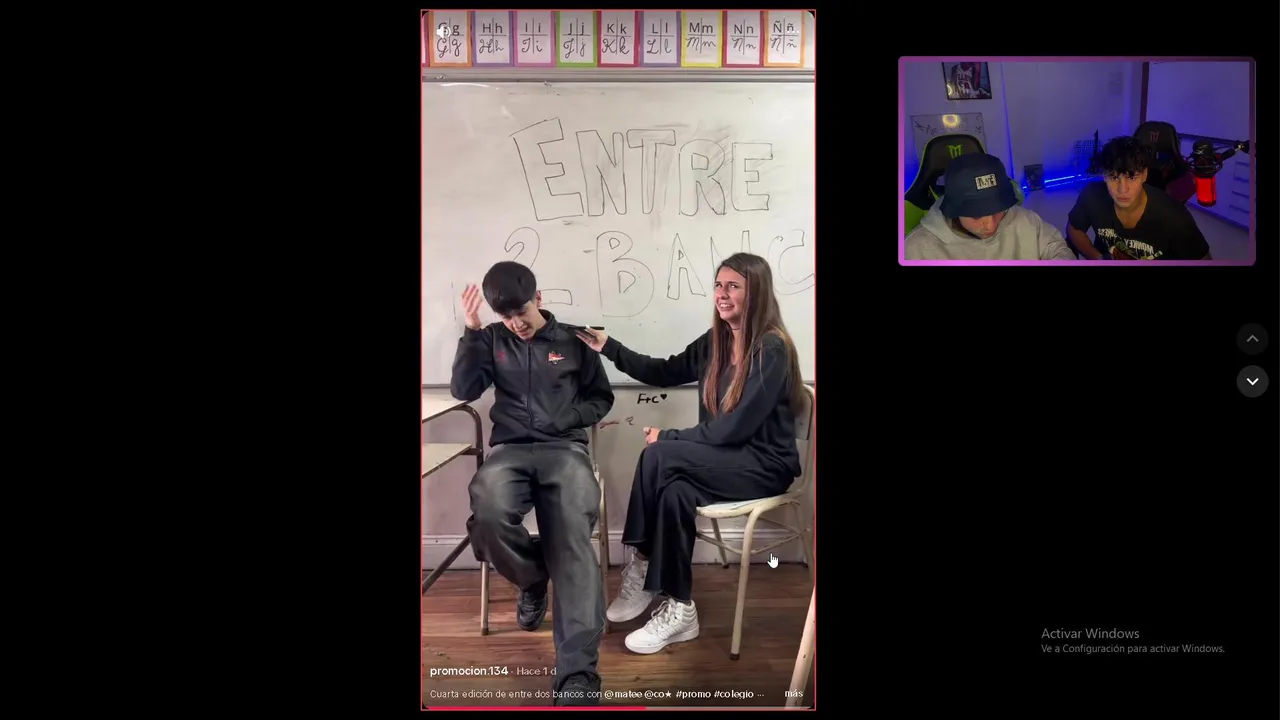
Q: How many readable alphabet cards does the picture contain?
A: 9